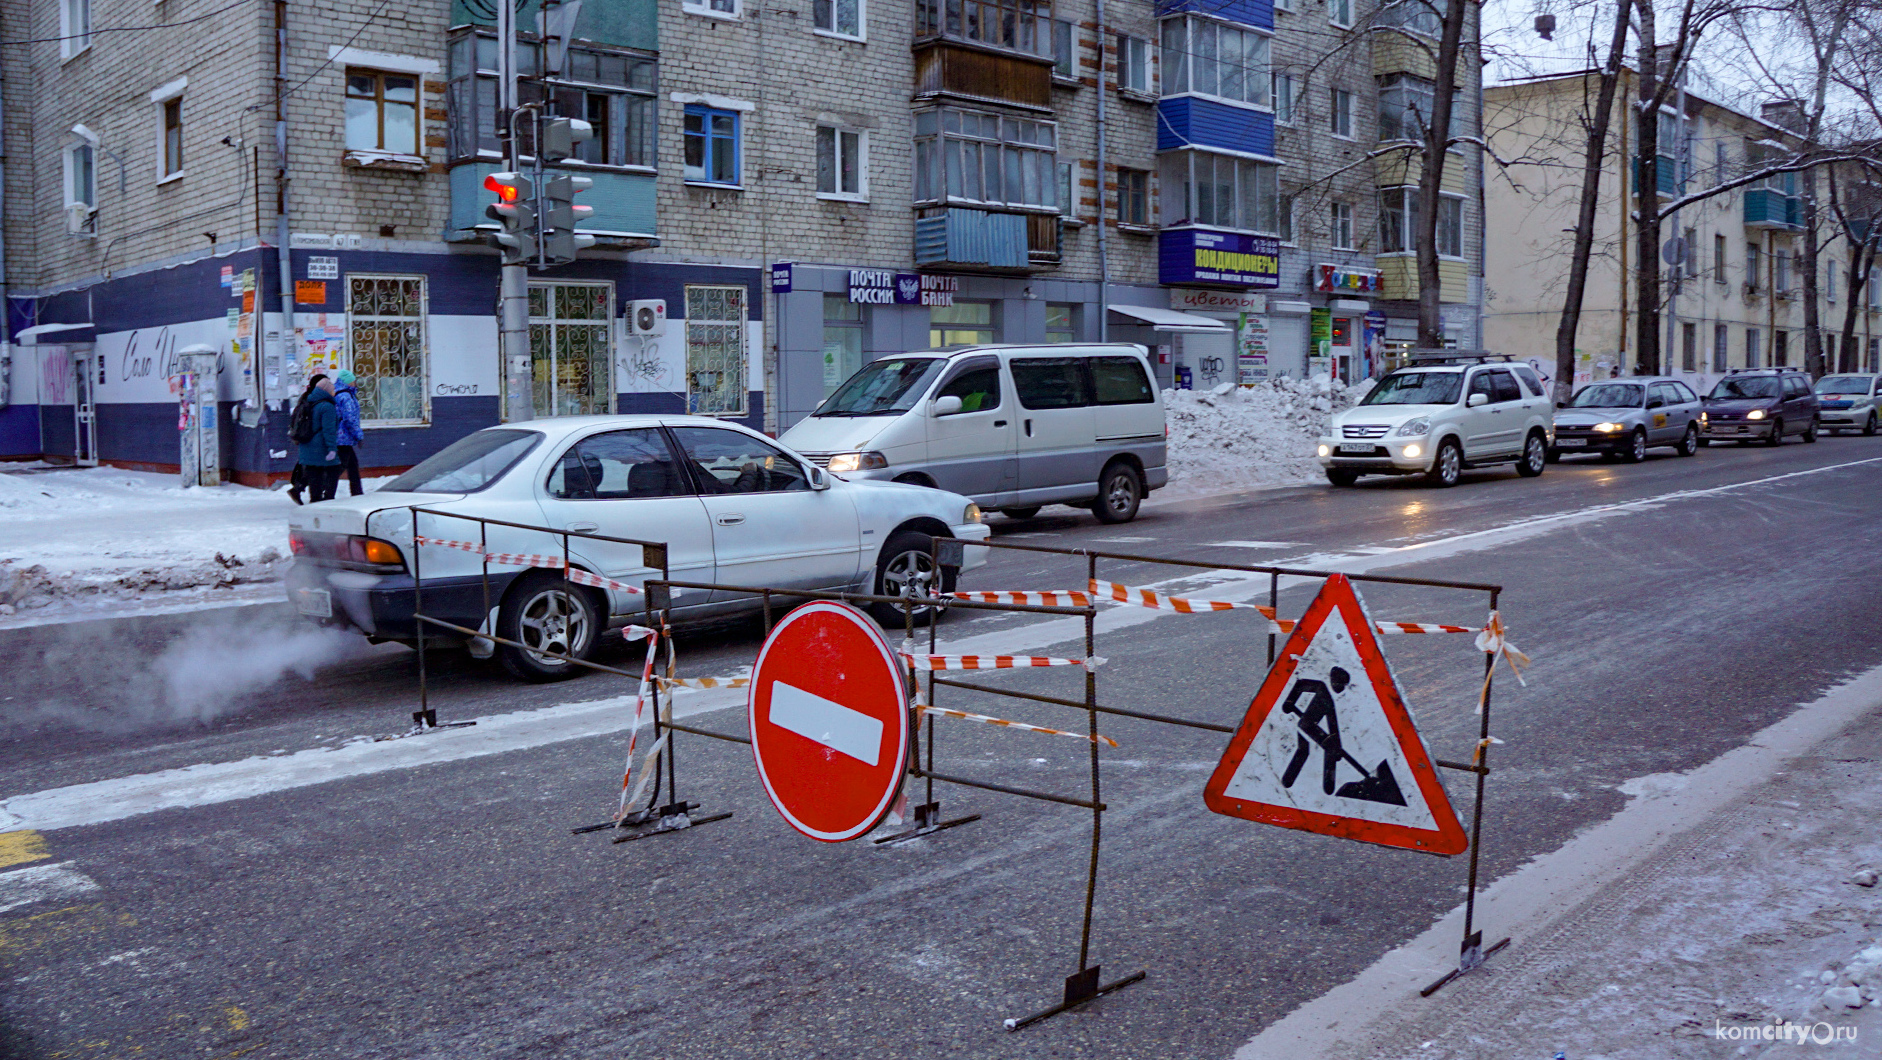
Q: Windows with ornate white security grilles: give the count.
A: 3